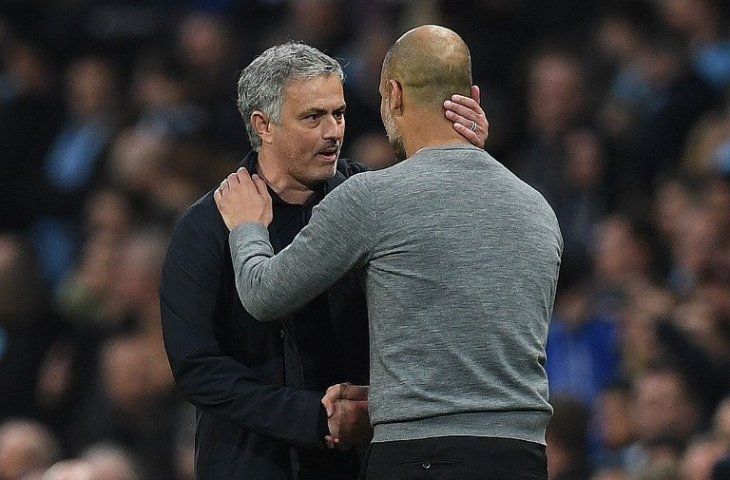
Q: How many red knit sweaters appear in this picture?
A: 0